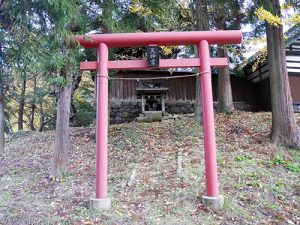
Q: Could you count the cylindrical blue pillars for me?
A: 0